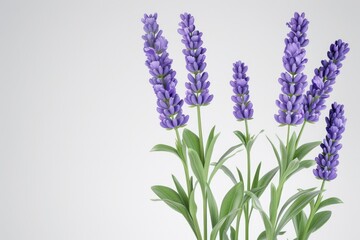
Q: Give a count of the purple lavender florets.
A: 6